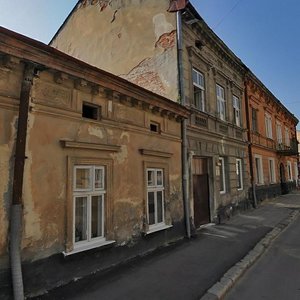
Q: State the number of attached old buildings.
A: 3